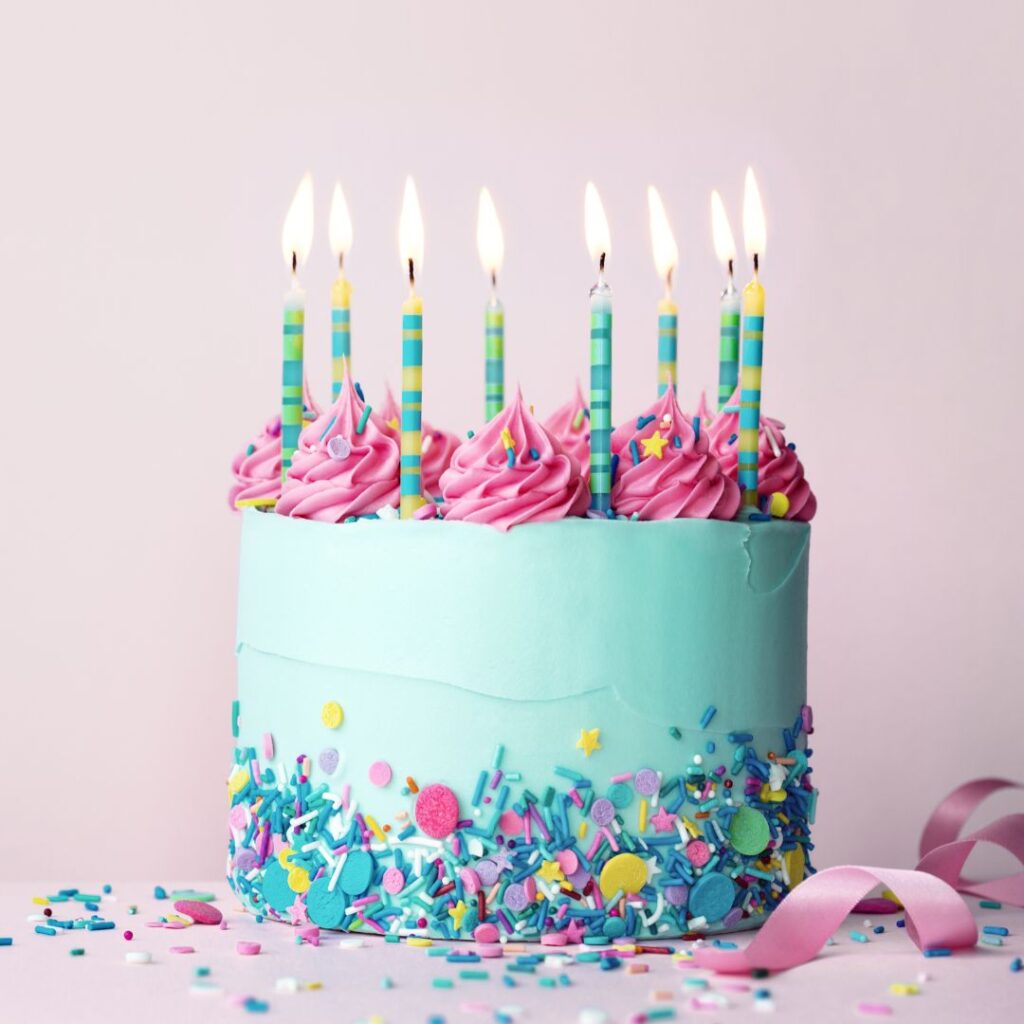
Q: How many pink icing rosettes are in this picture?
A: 8